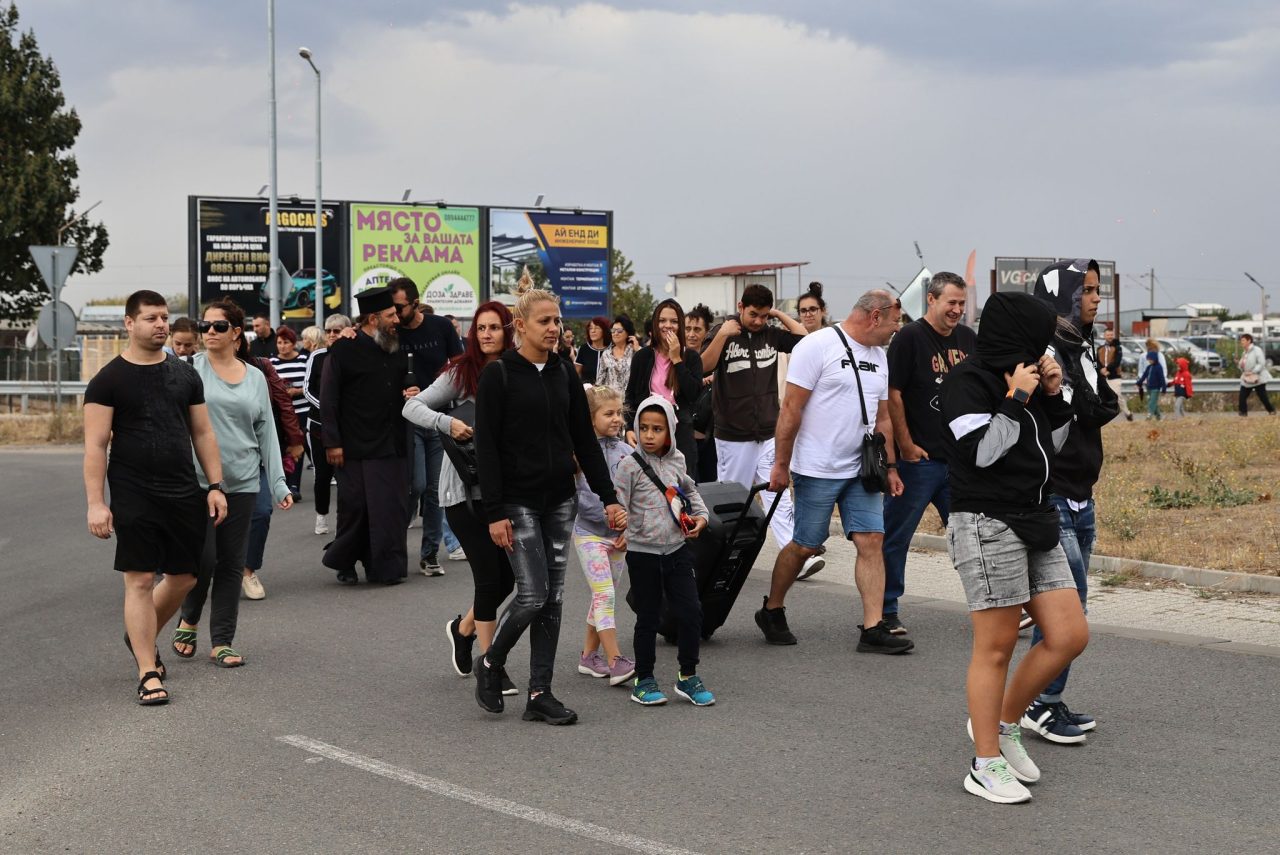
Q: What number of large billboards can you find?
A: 3